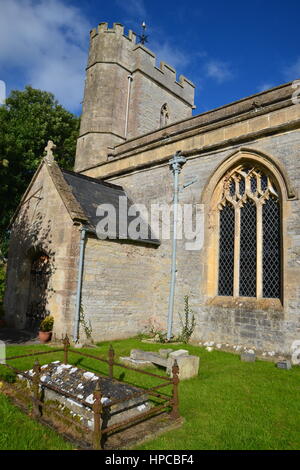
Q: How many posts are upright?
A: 5